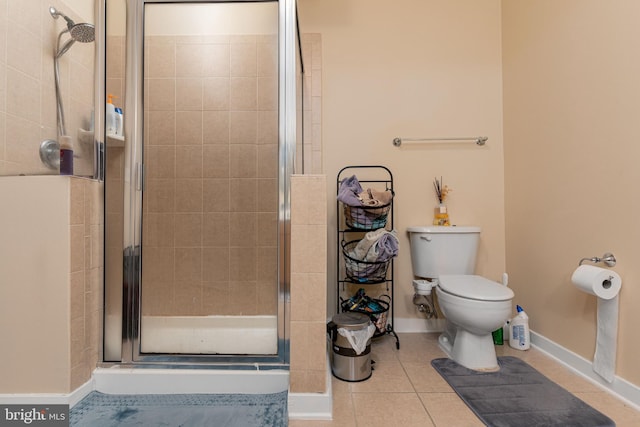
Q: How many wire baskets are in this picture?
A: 3